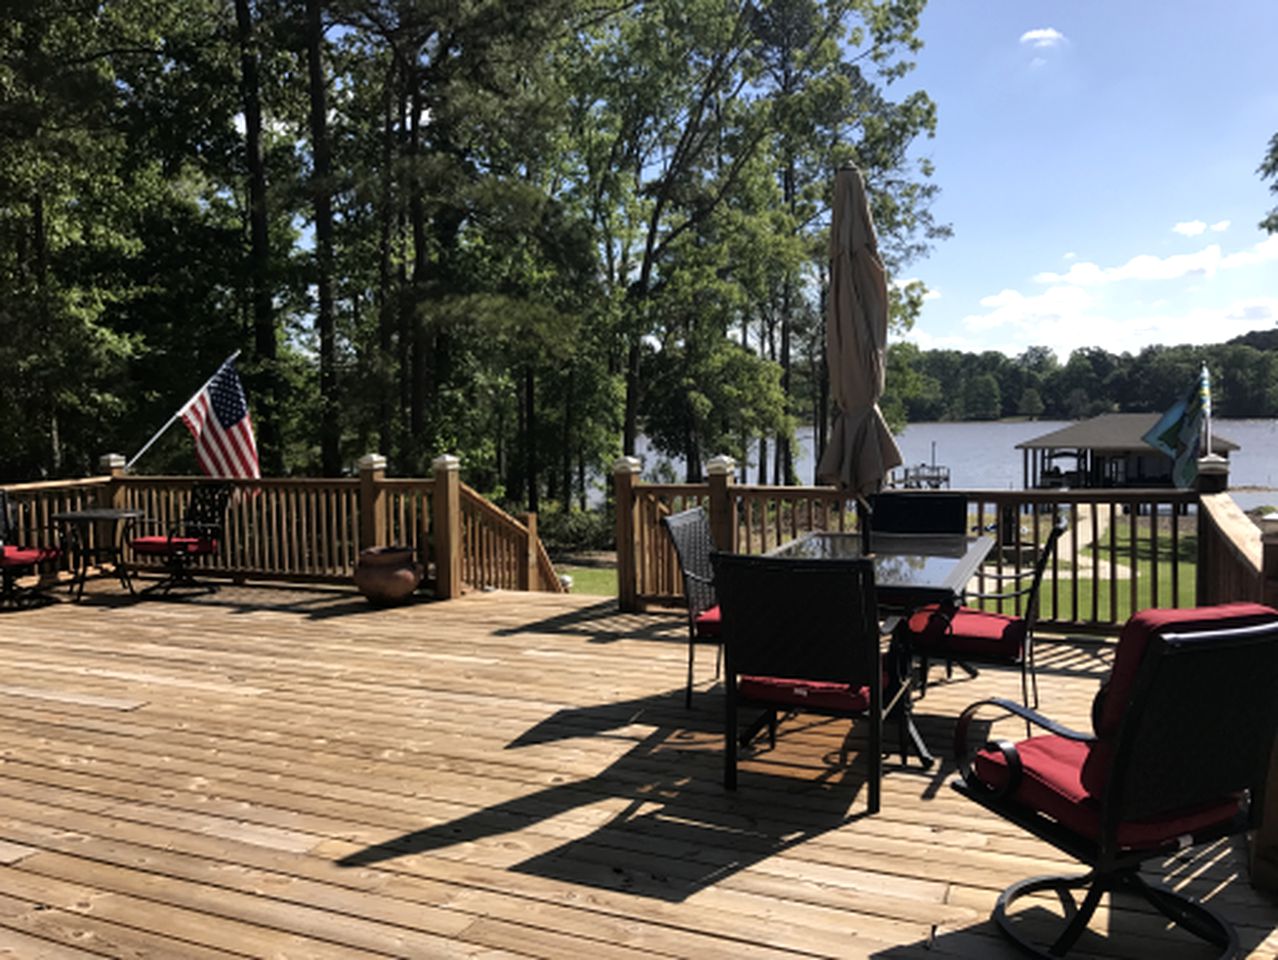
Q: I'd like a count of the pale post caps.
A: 7